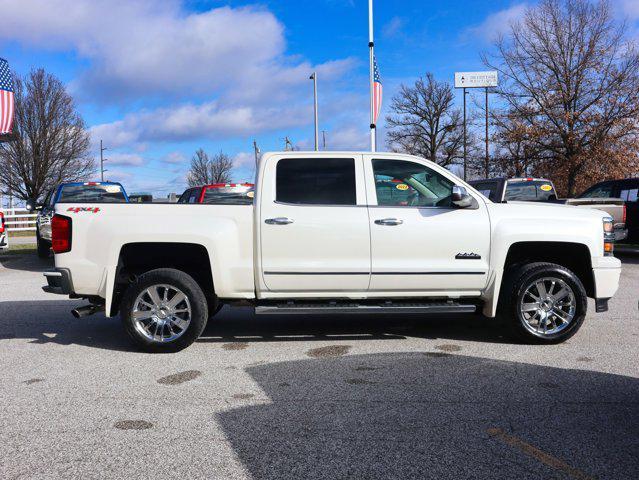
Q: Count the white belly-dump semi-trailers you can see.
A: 0